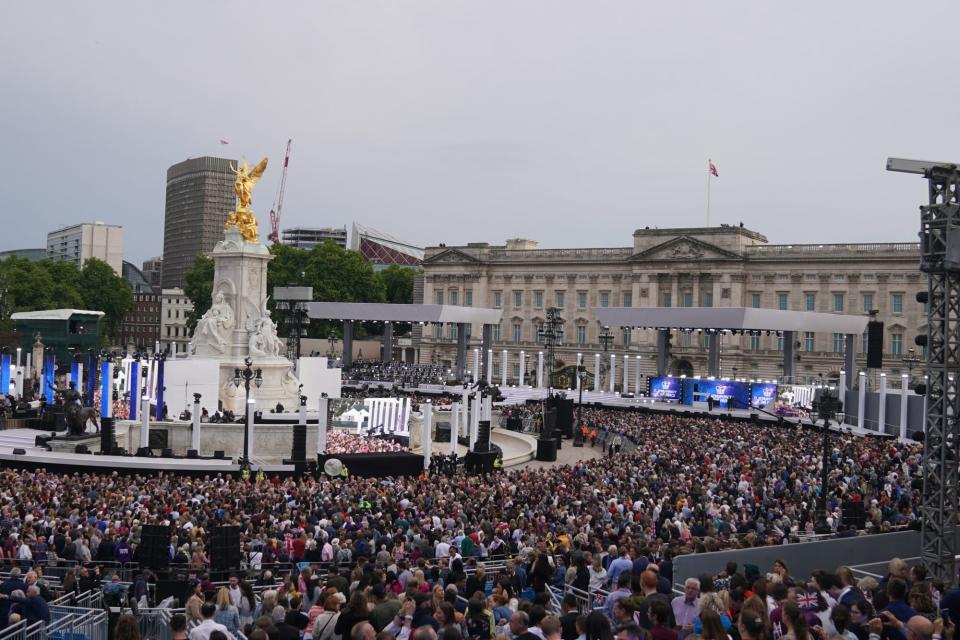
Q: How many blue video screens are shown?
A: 3